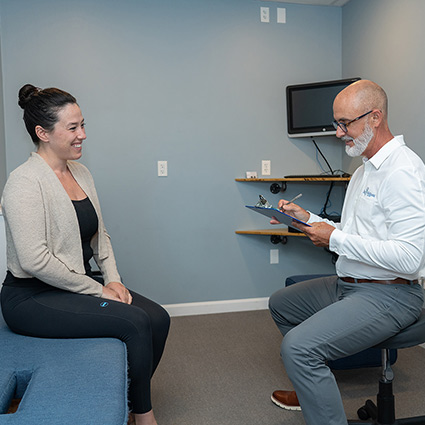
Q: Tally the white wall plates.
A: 5